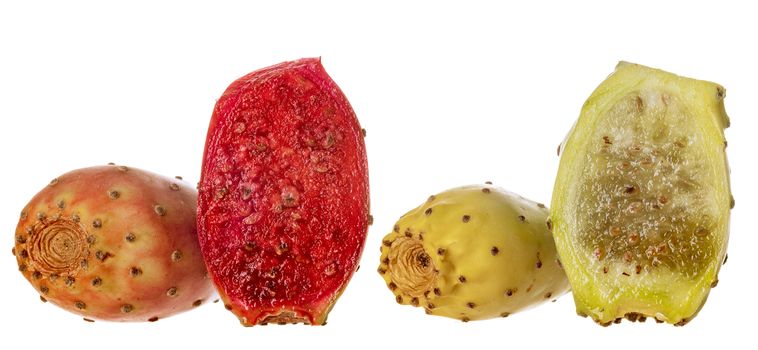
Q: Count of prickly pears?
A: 4